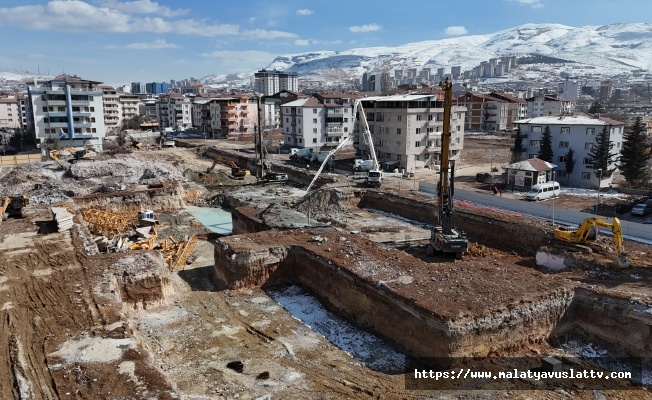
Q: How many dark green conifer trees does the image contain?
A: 5